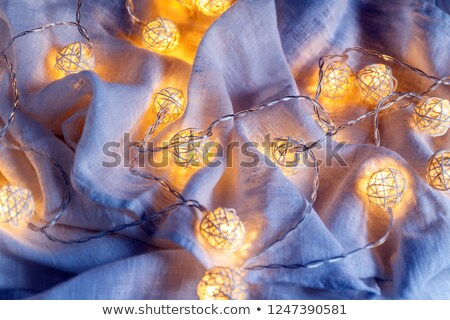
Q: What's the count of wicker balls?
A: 14